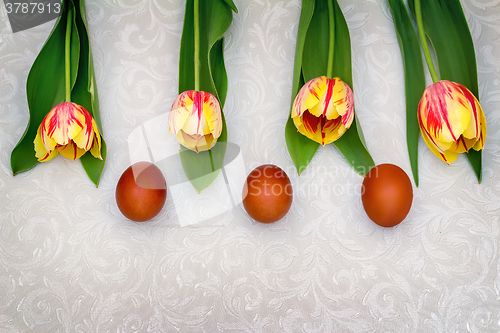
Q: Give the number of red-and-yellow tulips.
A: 4